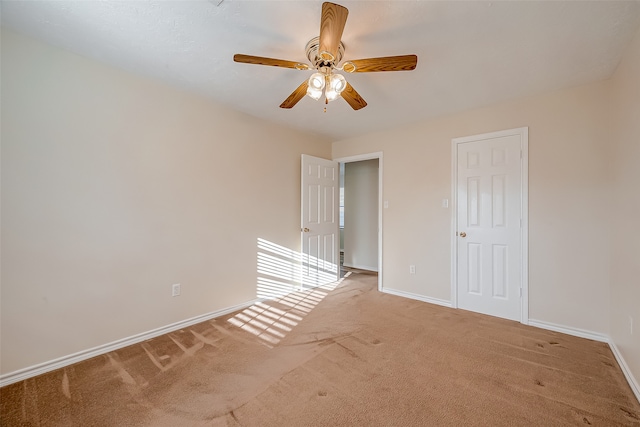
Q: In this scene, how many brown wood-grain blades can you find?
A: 5